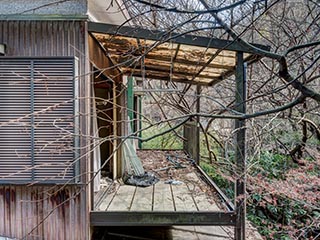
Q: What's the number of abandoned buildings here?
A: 1